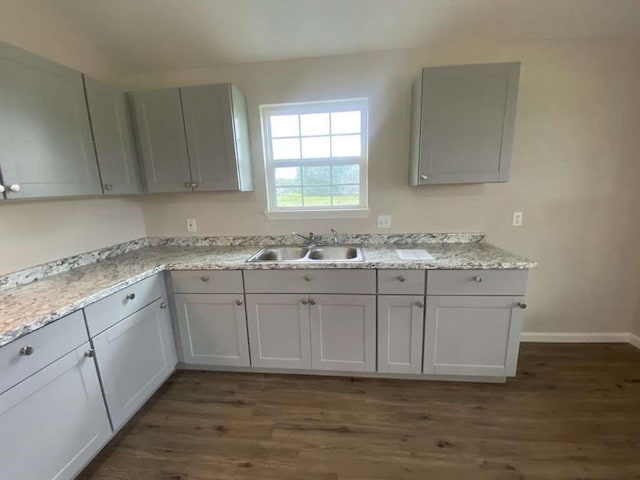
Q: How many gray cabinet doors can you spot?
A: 12